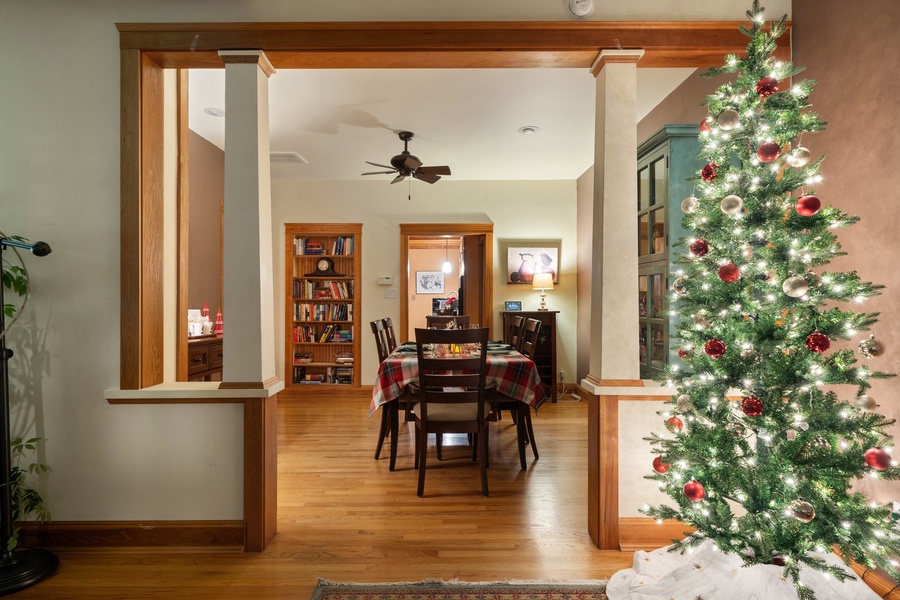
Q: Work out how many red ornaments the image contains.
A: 15